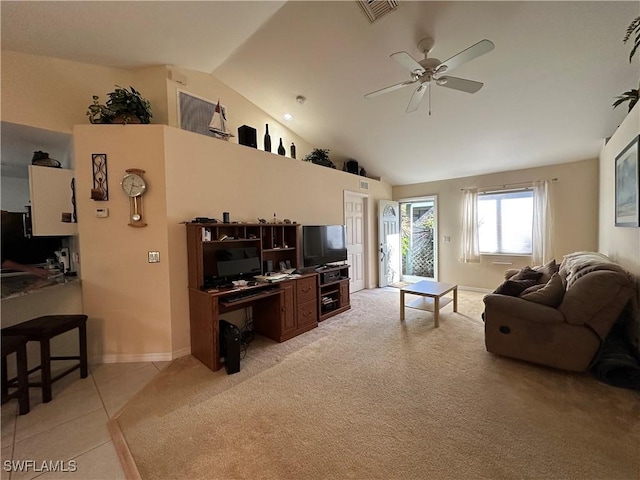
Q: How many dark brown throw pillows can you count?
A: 2